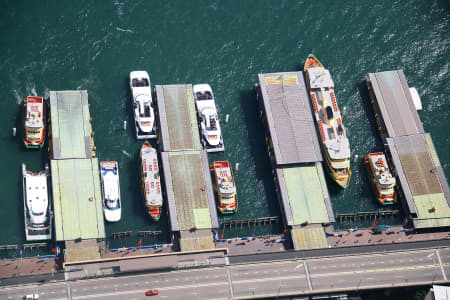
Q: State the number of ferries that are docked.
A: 9